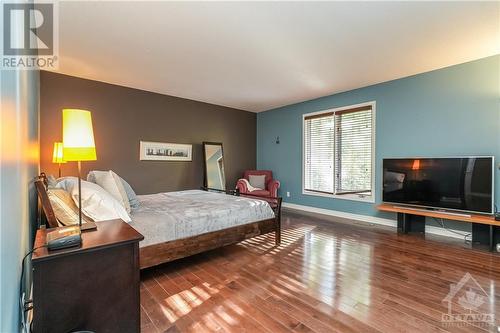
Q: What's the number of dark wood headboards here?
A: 1